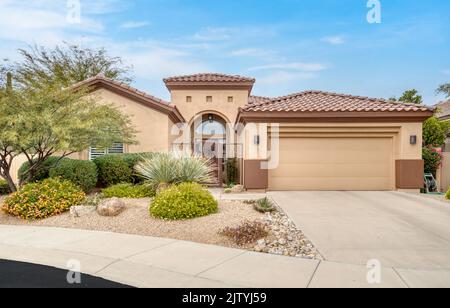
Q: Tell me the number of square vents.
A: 3